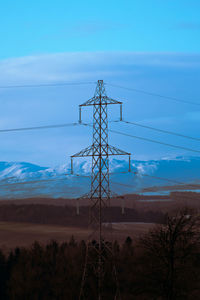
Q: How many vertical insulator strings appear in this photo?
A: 6